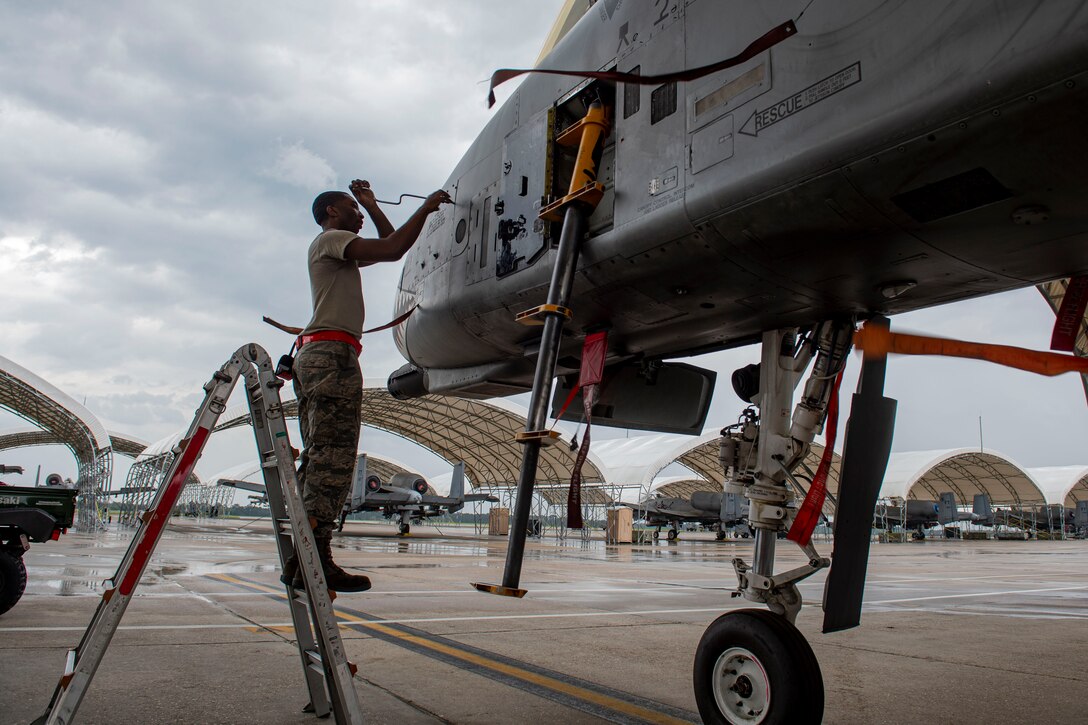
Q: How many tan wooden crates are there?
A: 2